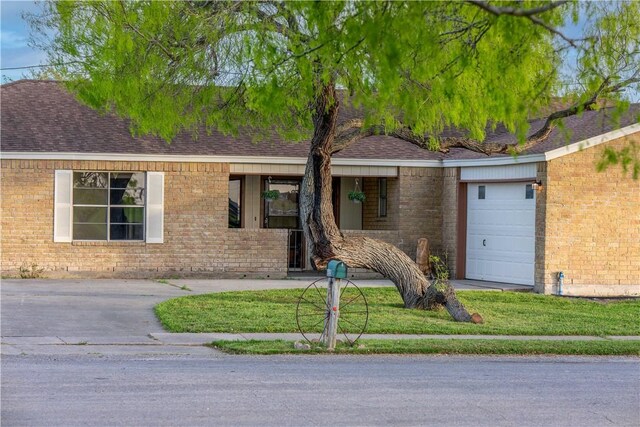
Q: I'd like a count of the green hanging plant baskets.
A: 2